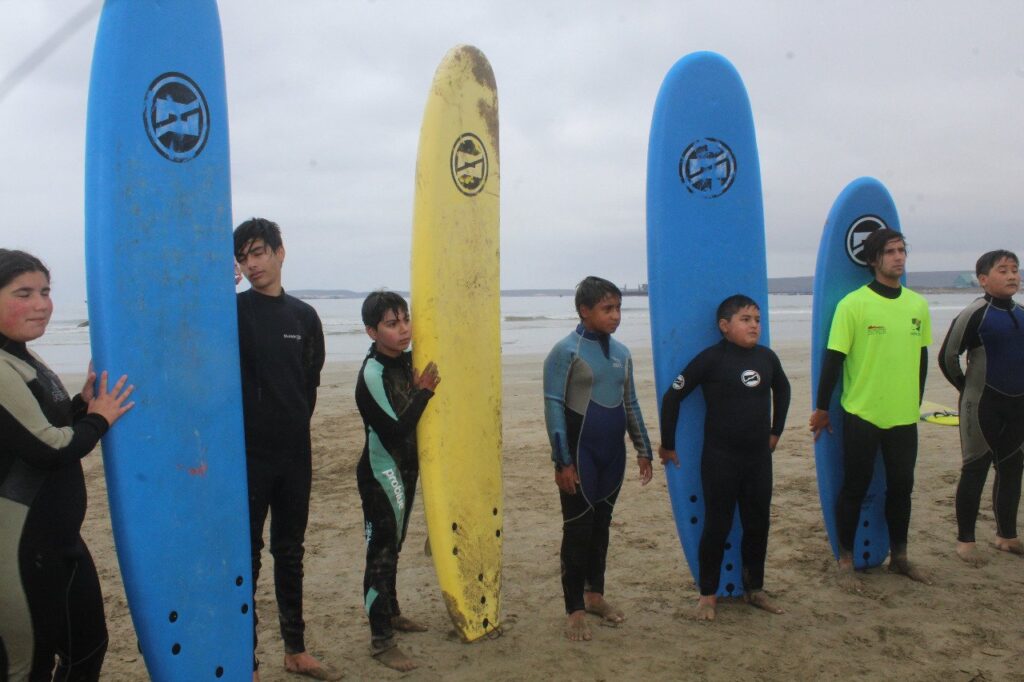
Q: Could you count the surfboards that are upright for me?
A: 4